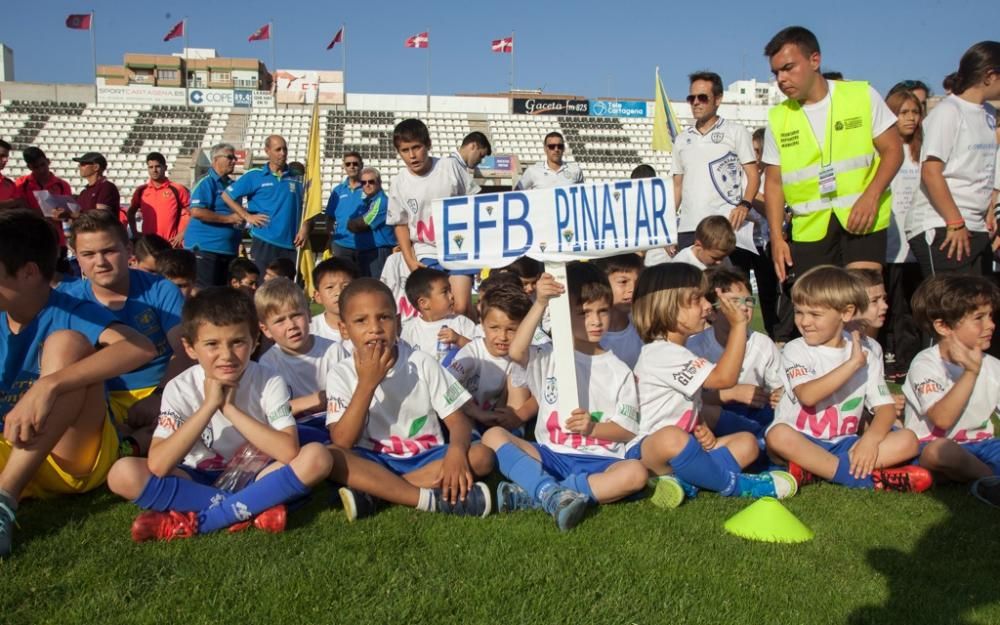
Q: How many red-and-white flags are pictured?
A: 2